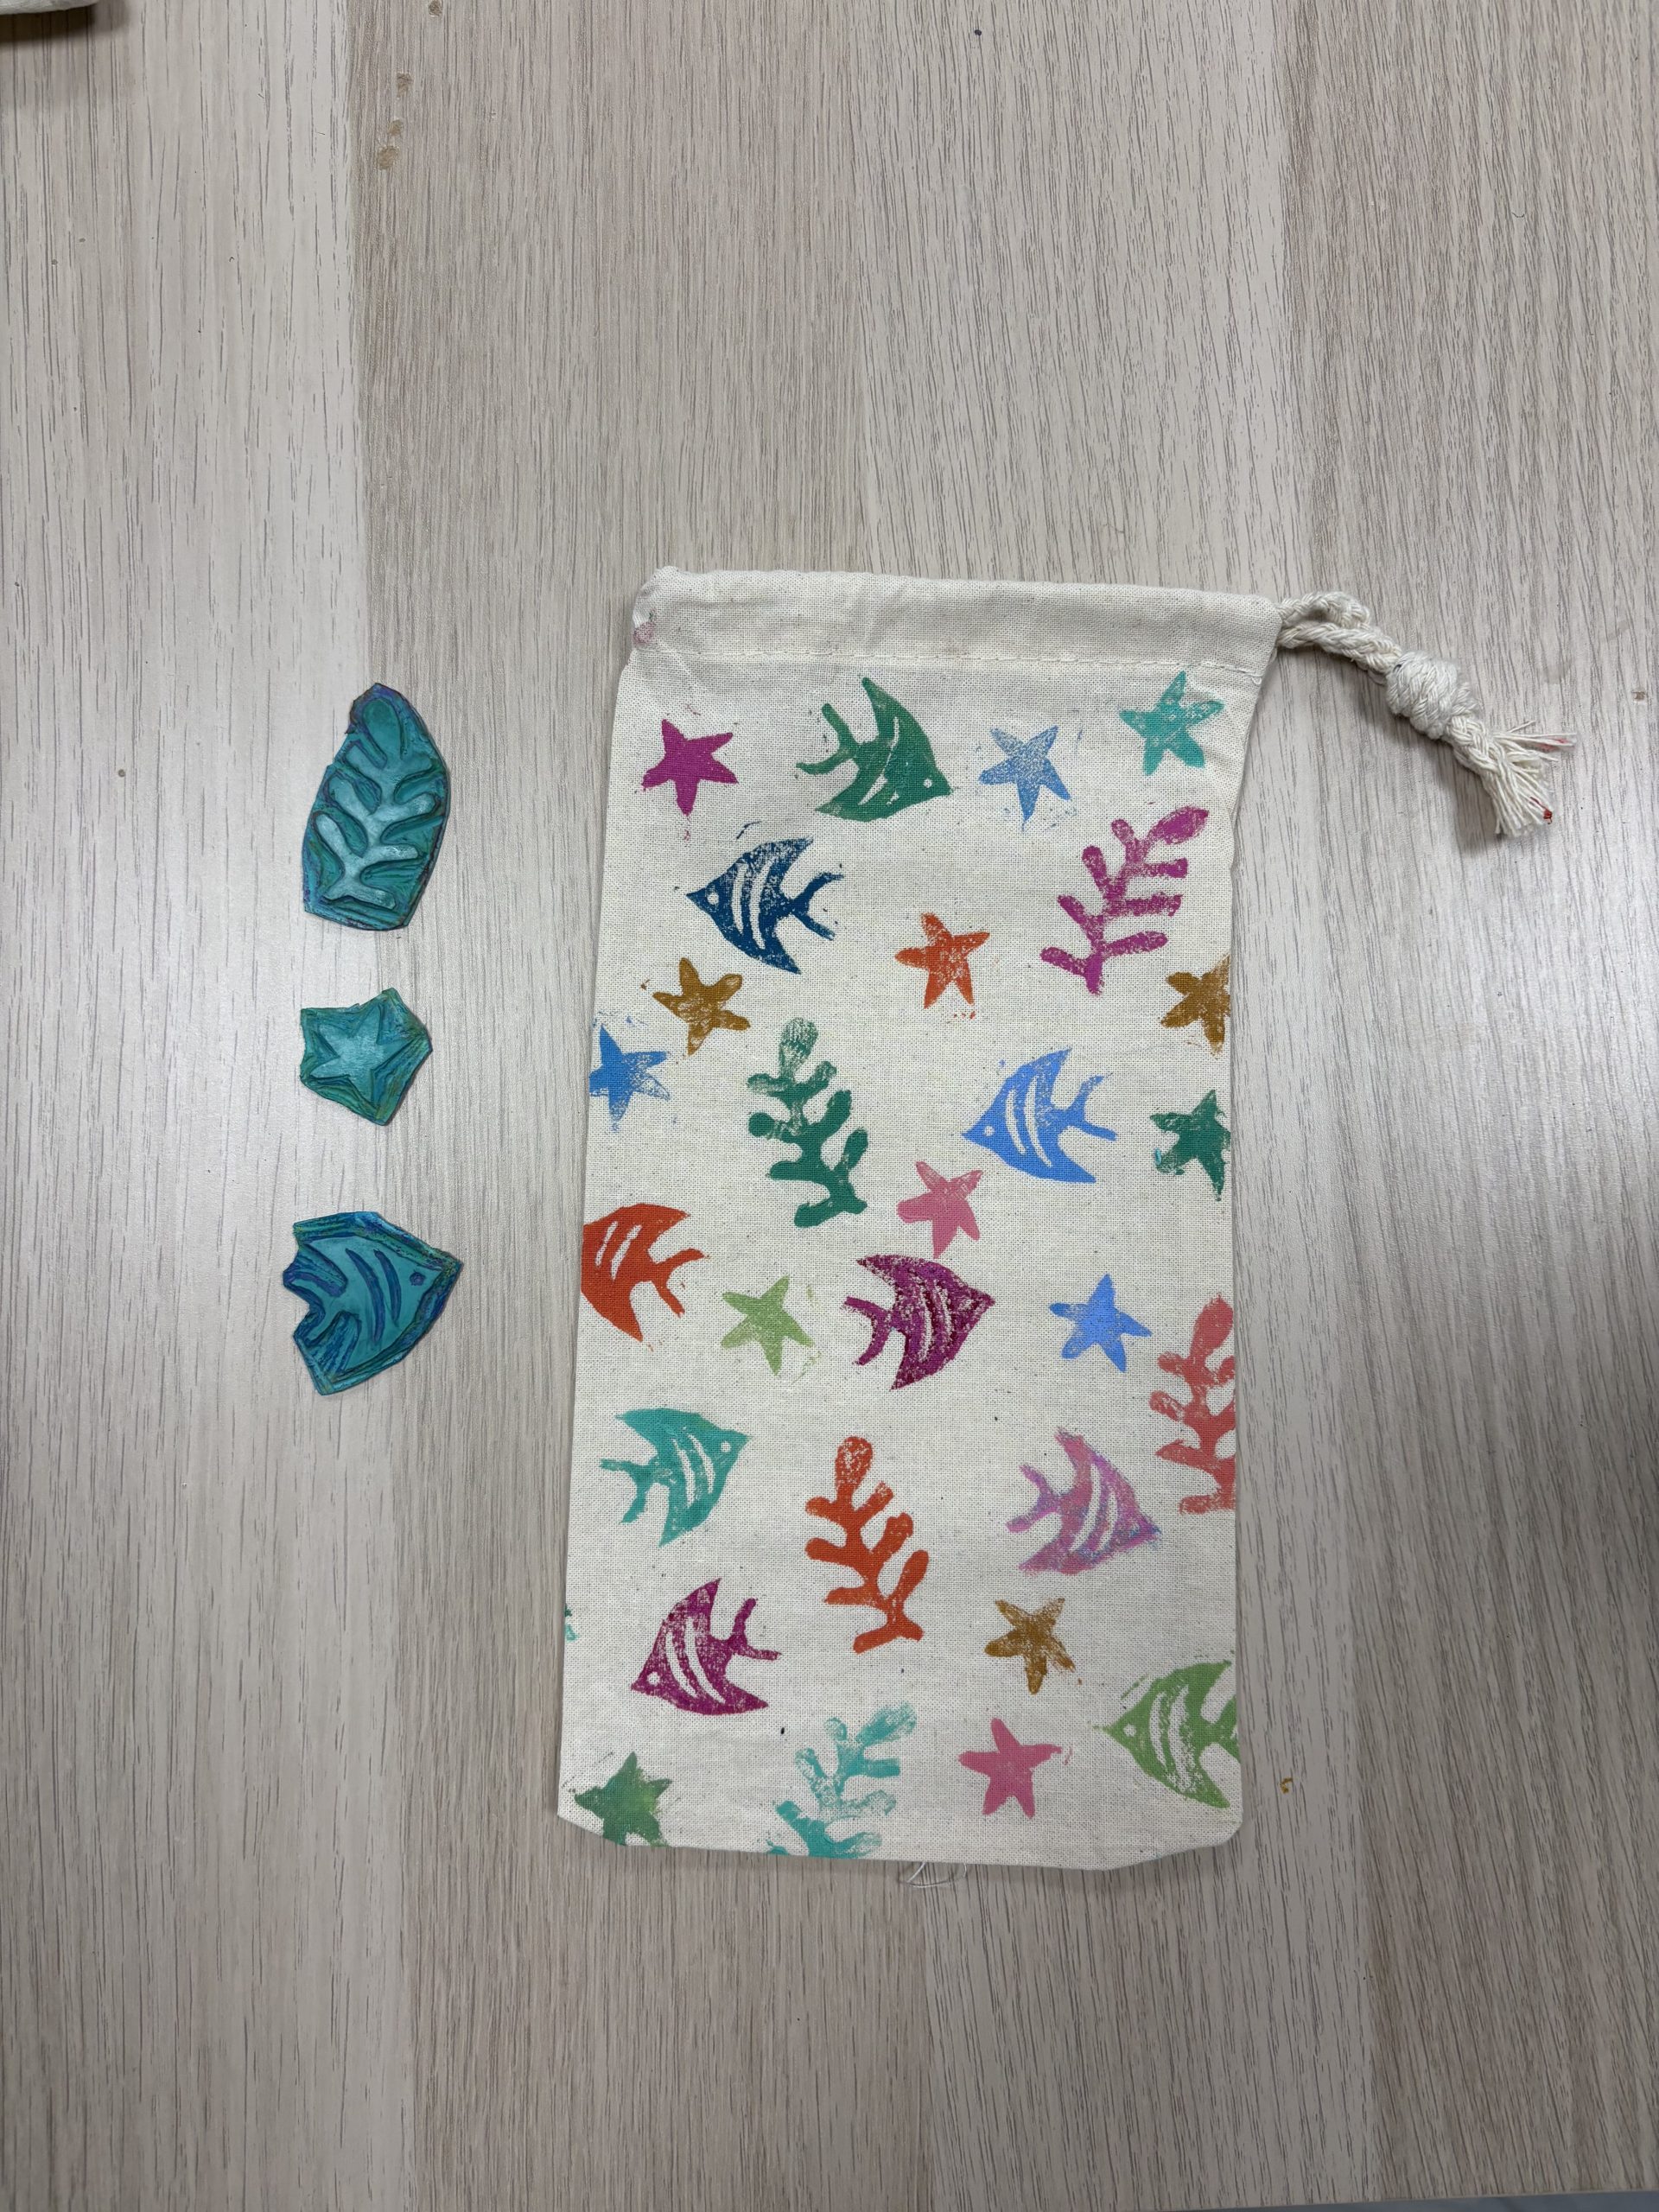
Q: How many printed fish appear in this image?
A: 9